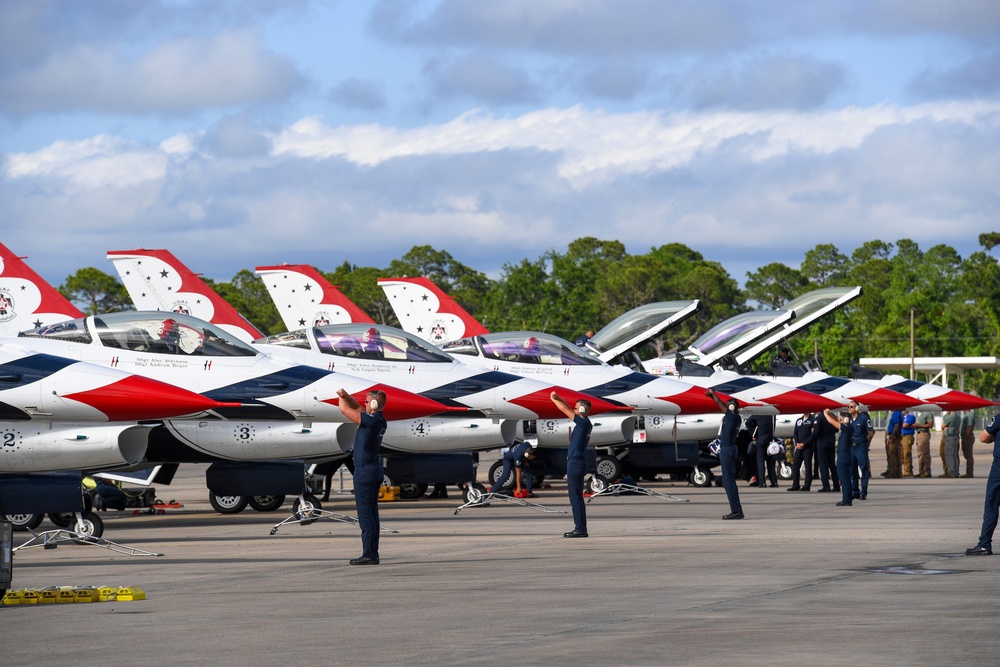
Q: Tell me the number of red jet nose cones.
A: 7